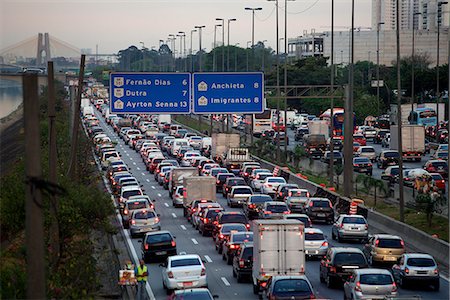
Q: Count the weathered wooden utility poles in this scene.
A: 3